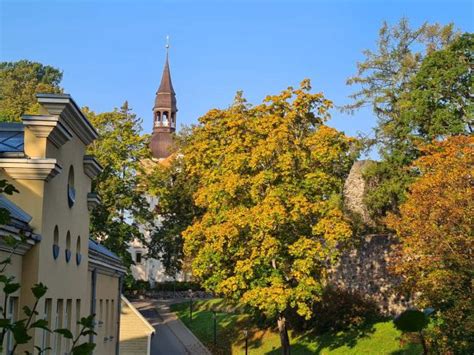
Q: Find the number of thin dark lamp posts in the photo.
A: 3